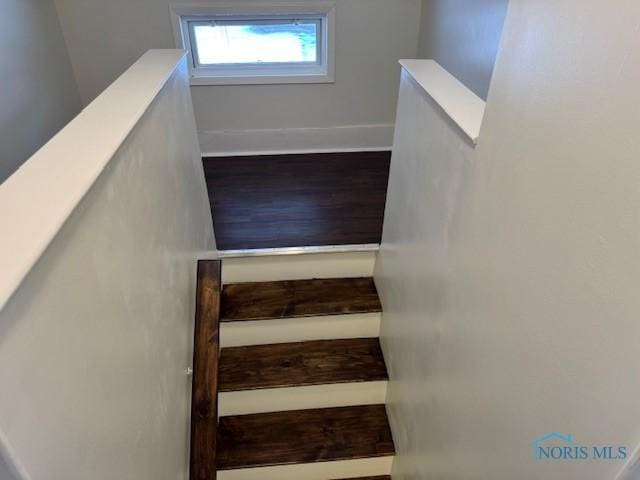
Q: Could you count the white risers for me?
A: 4